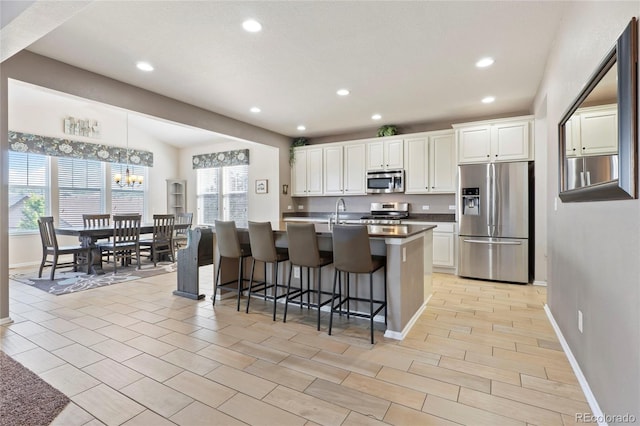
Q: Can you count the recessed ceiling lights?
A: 8